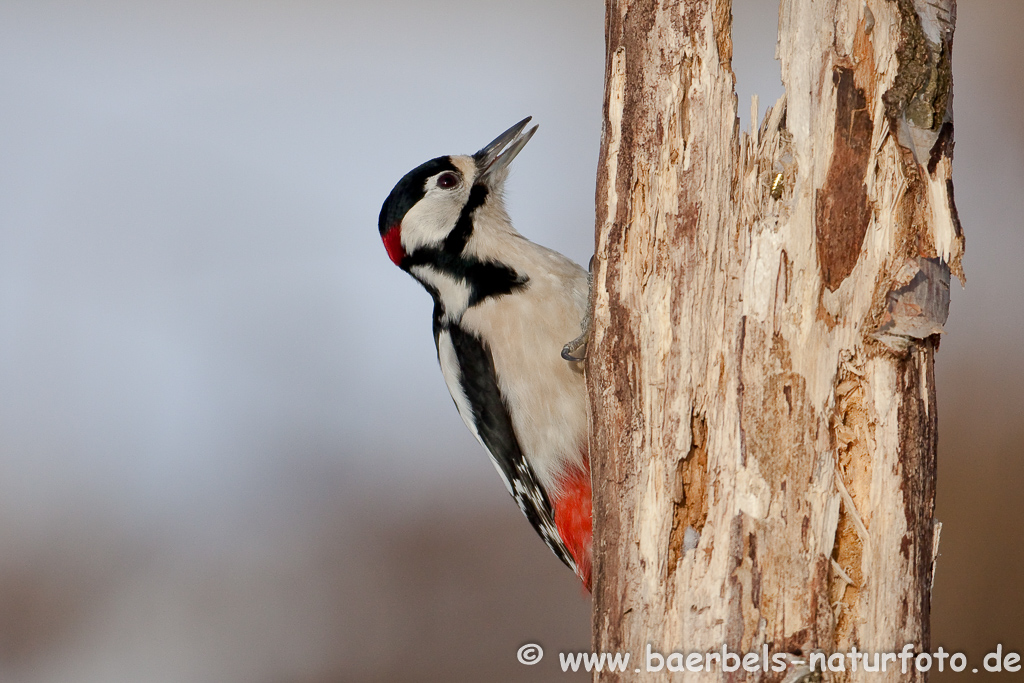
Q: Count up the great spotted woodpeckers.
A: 1